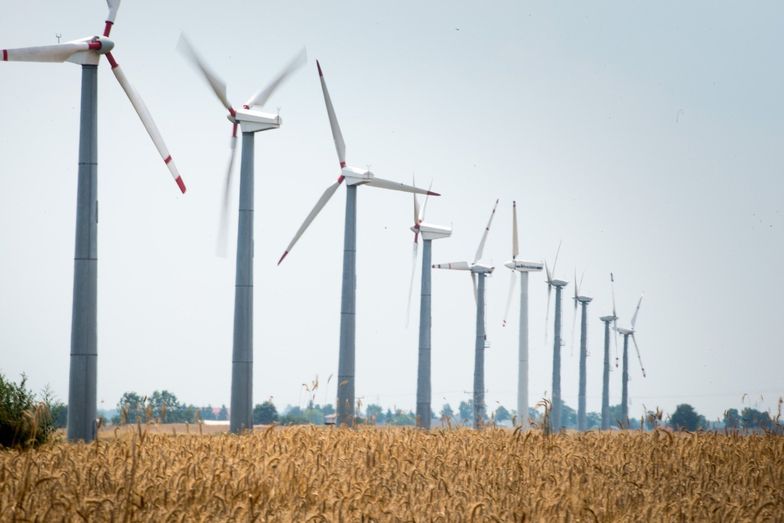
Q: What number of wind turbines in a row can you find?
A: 10